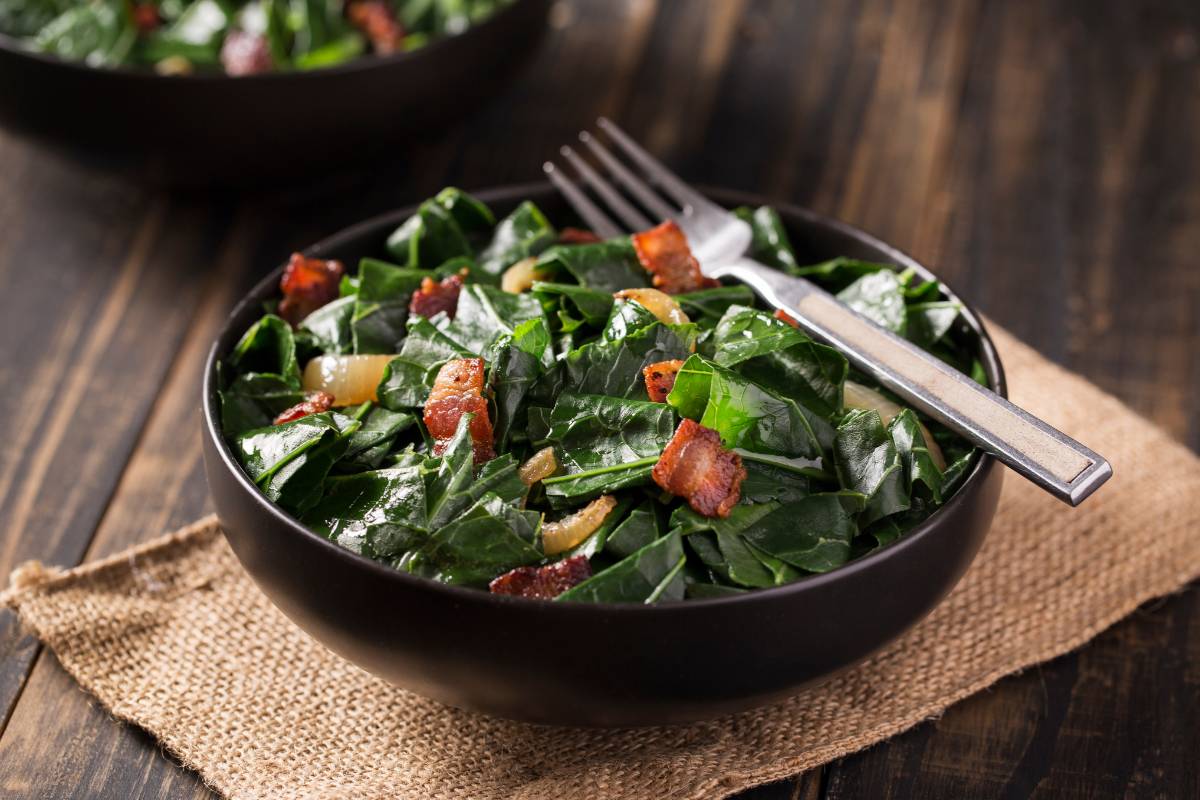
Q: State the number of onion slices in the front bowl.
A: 6